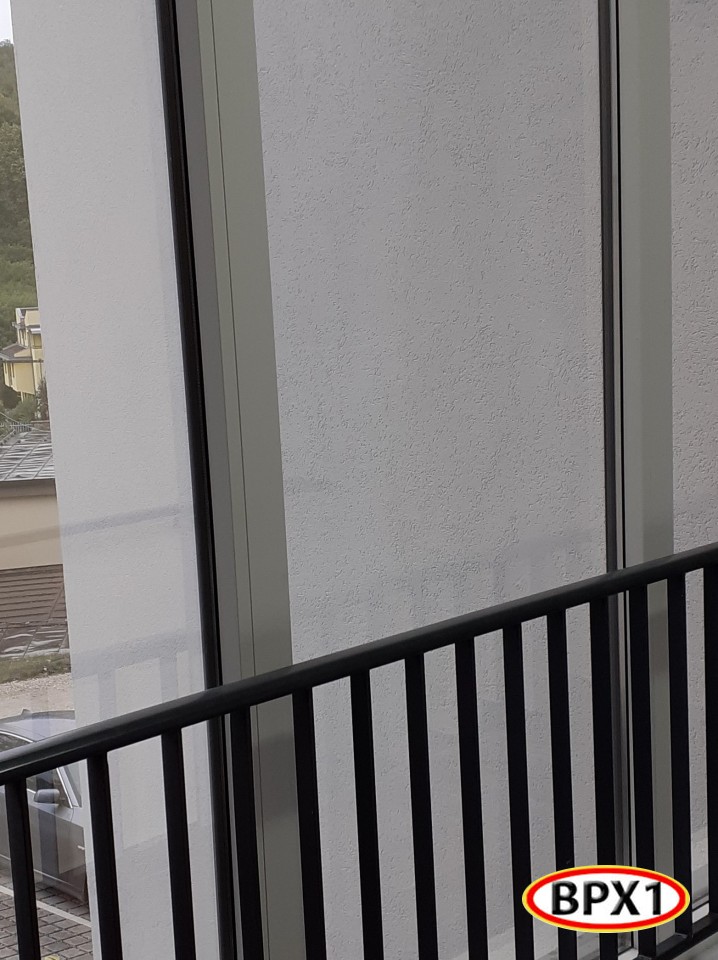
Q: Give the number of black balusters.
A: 14